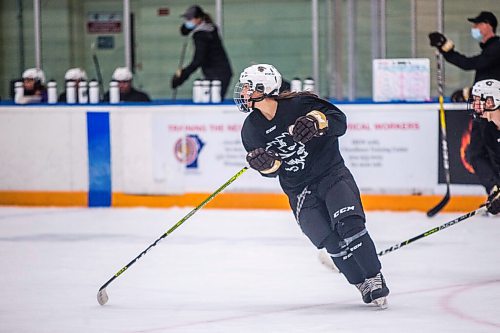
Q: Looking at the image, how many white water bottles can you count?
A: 11